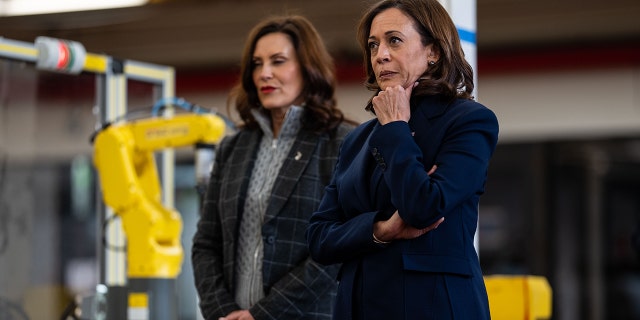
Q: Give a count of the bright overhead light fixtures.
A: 1